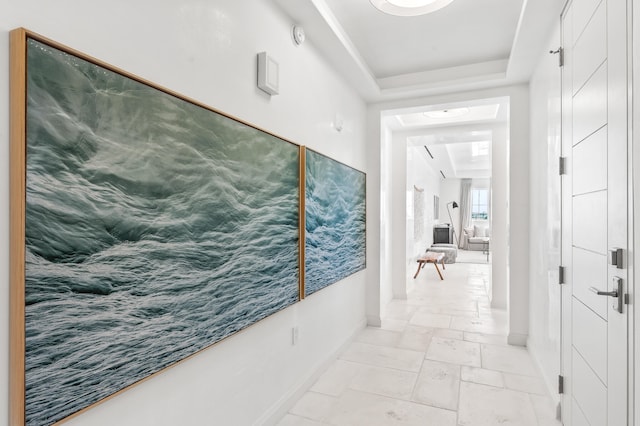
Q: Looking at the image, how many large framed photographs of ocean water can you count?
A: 2